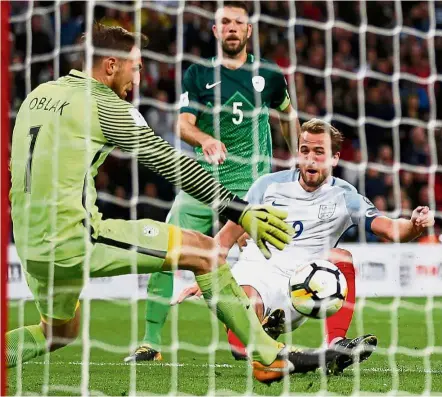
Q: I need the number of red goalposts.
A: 1